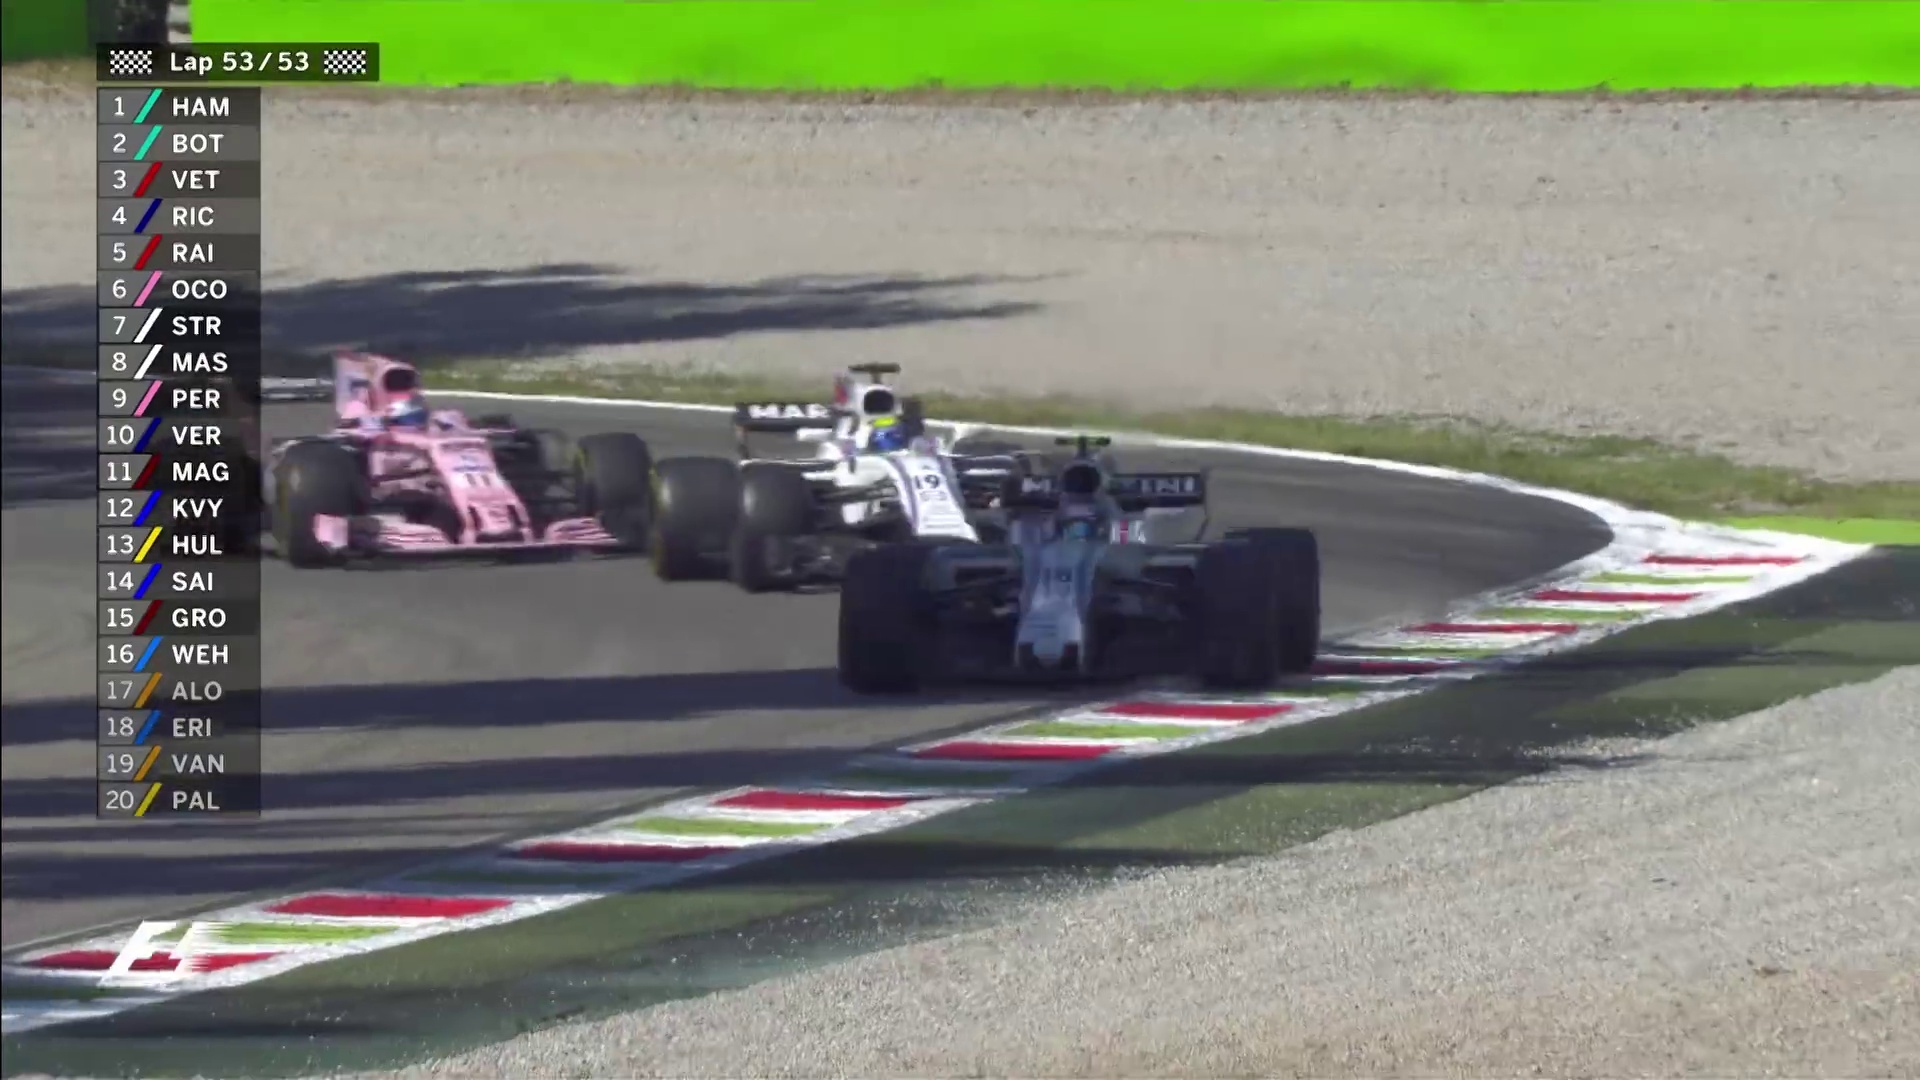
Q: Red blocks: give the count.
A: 10